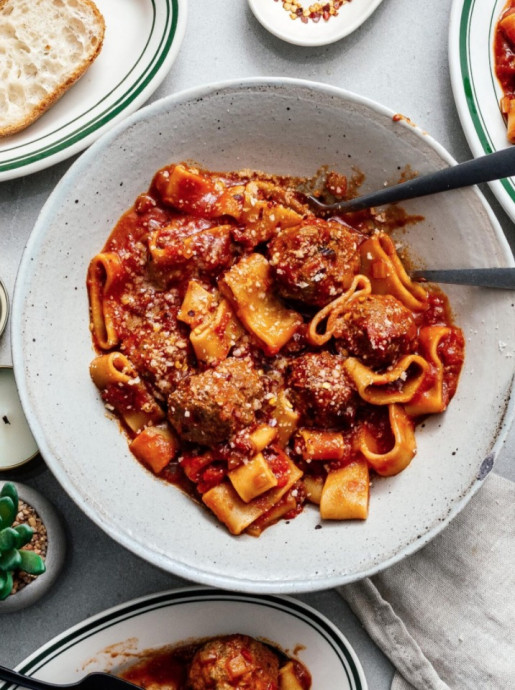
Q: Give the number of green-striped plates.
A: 3